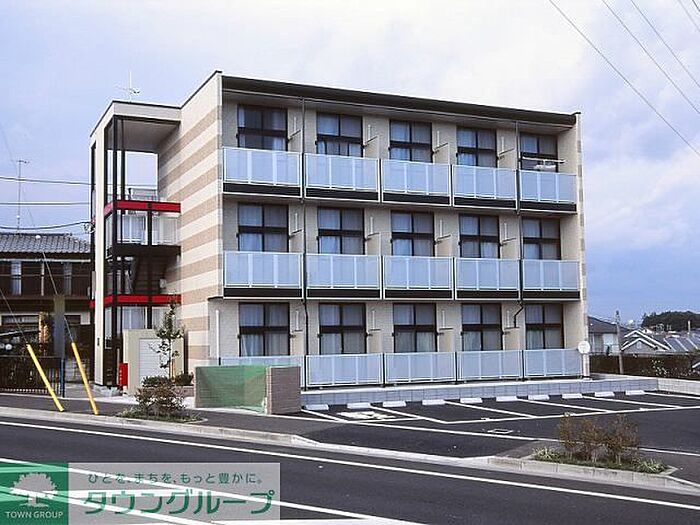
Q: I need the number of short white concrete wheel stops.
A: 10